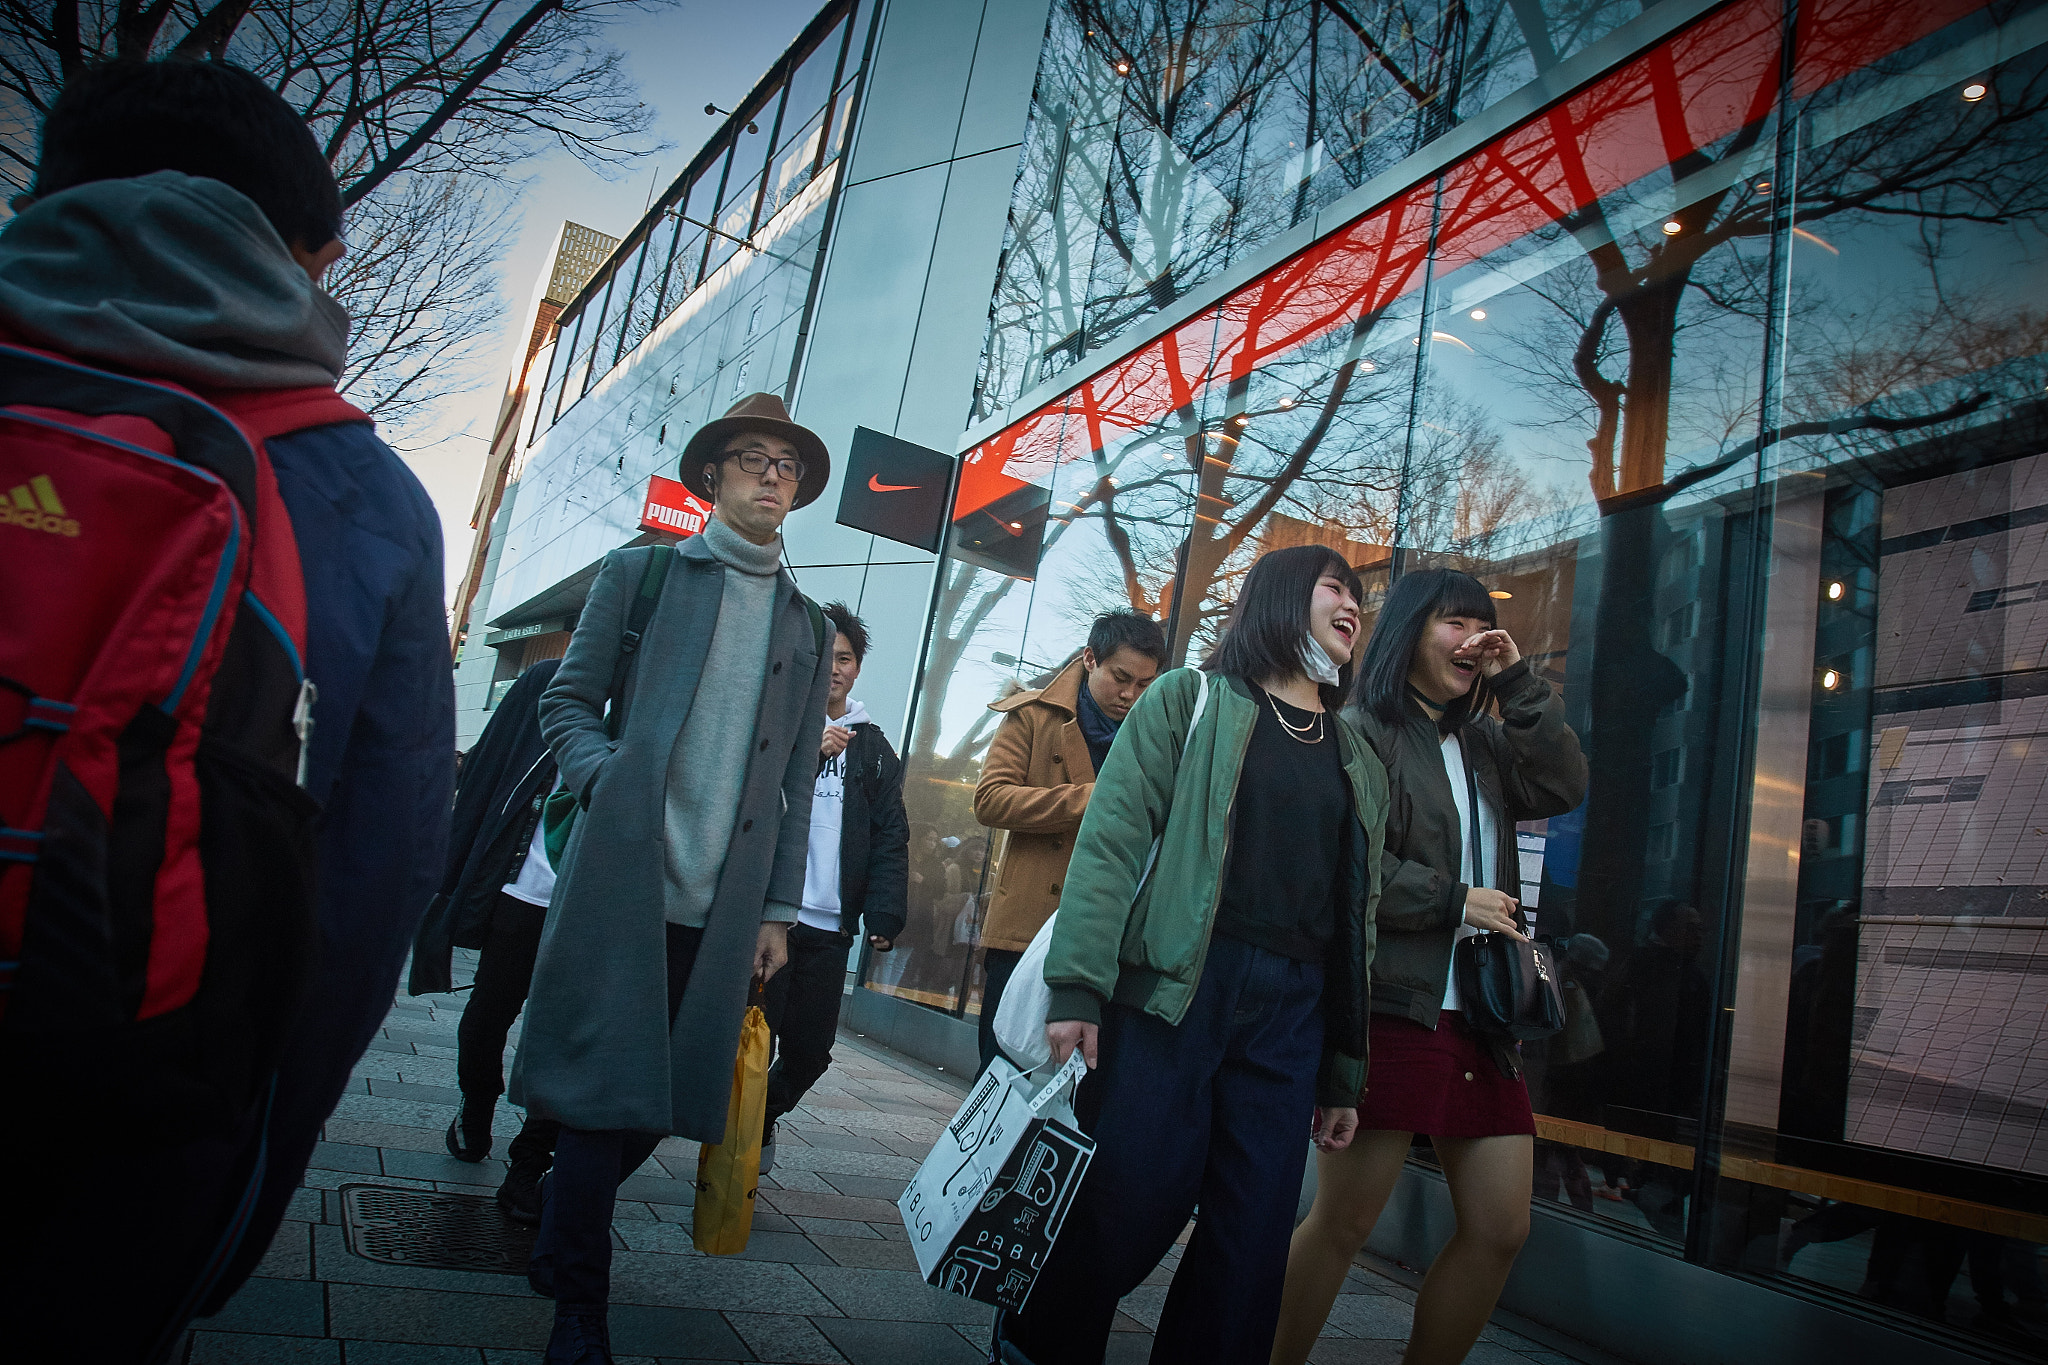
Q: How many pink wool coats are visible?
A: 0